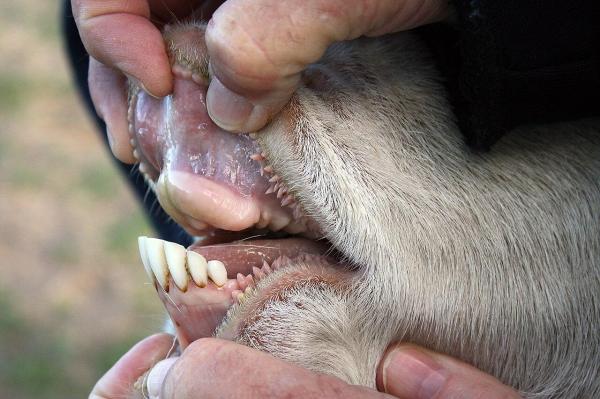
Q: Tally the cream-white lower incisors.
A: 5